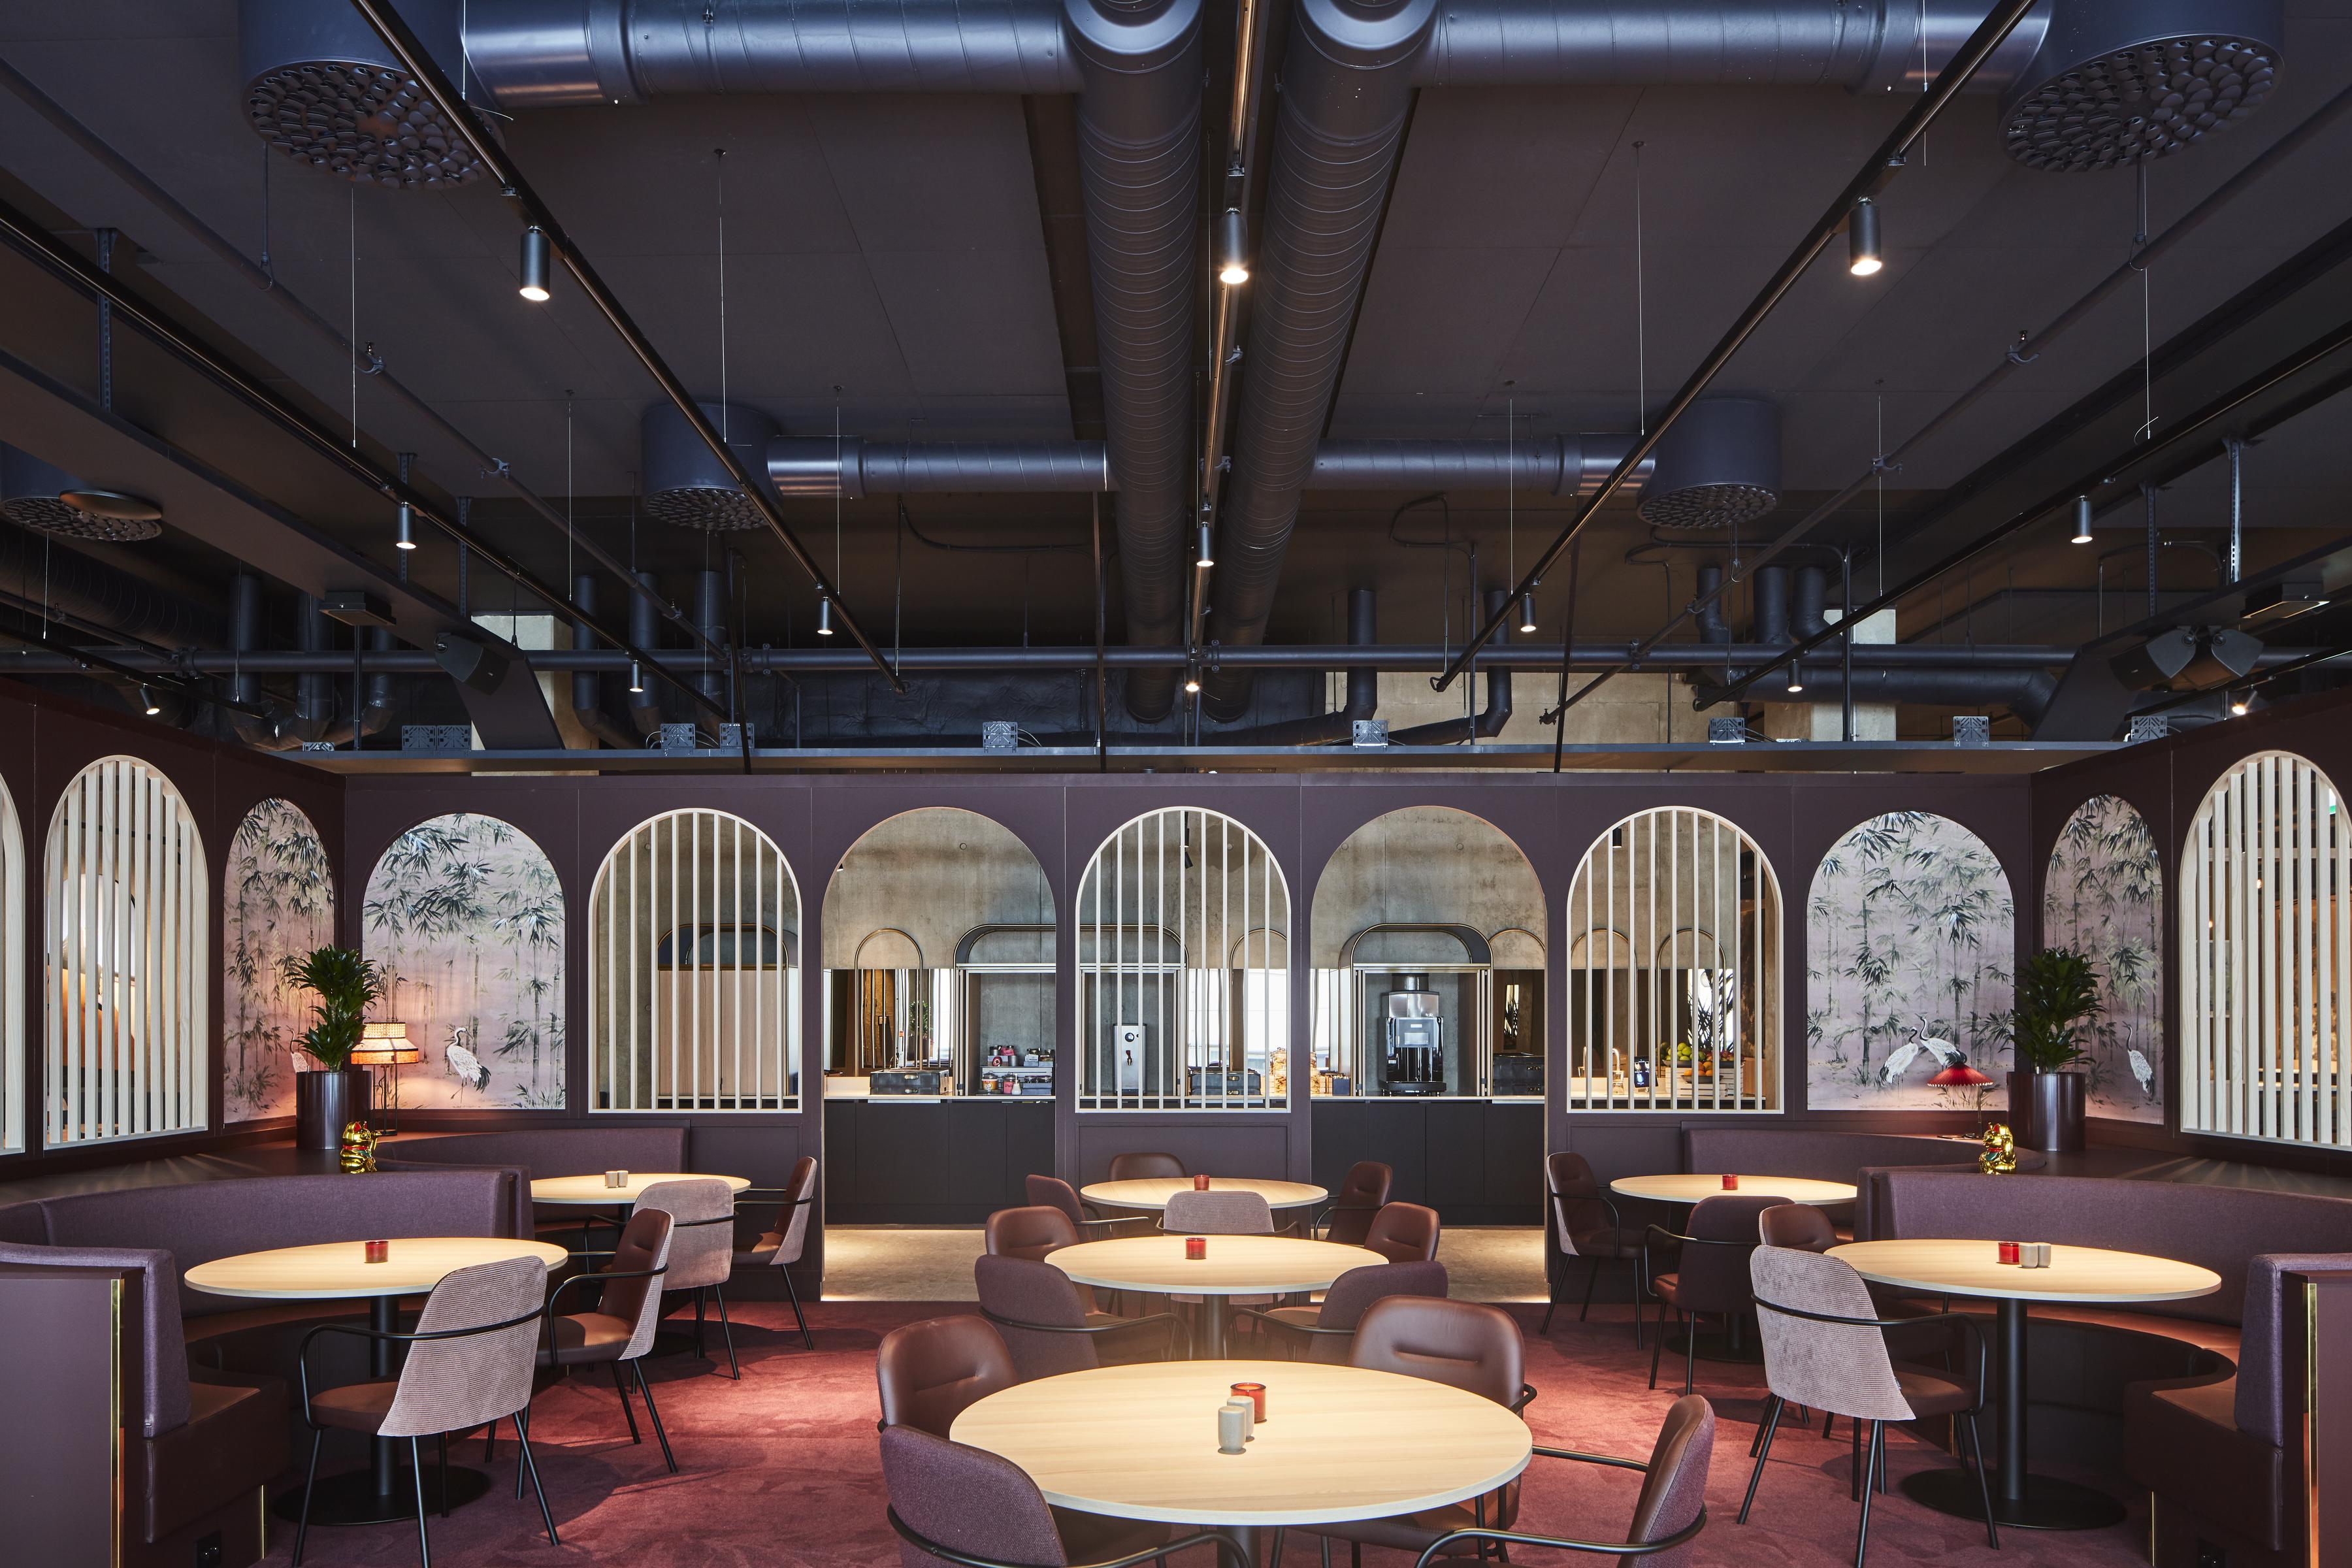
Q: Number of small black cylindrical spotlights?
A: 13